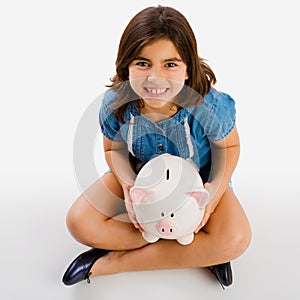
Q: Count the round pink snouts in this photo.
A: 1